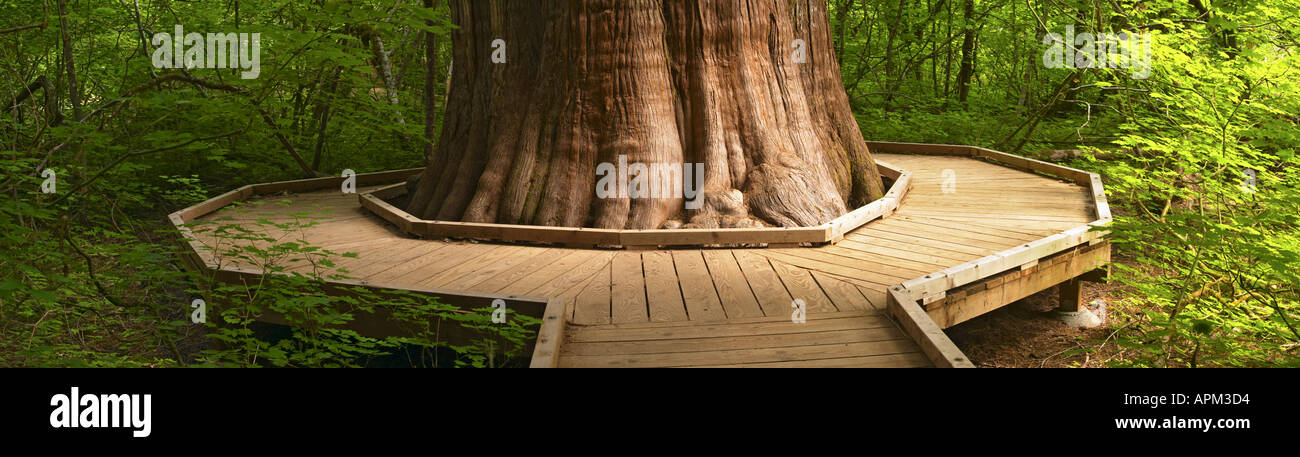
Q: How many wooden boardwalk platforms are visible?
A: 1